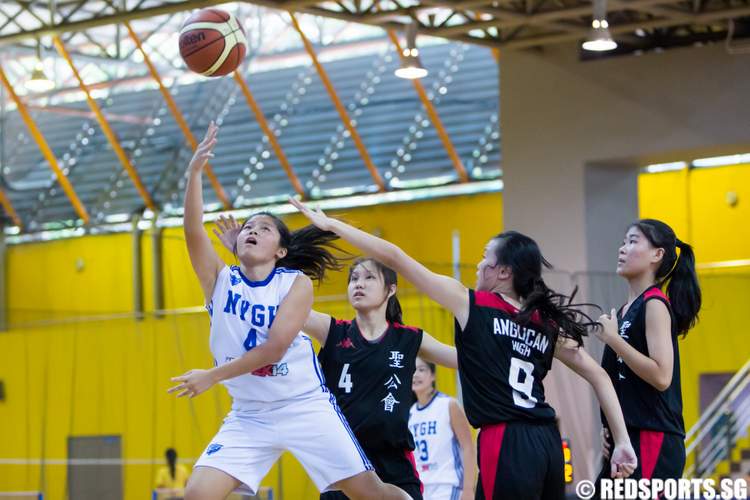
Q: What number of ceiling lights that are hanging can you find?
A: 3